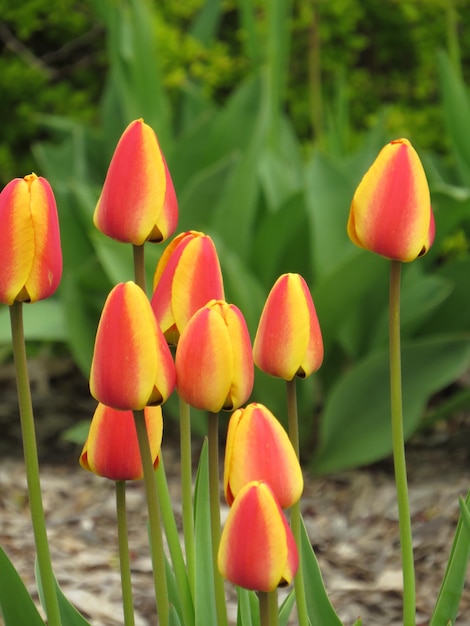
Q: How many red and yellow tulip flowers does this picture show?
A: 10